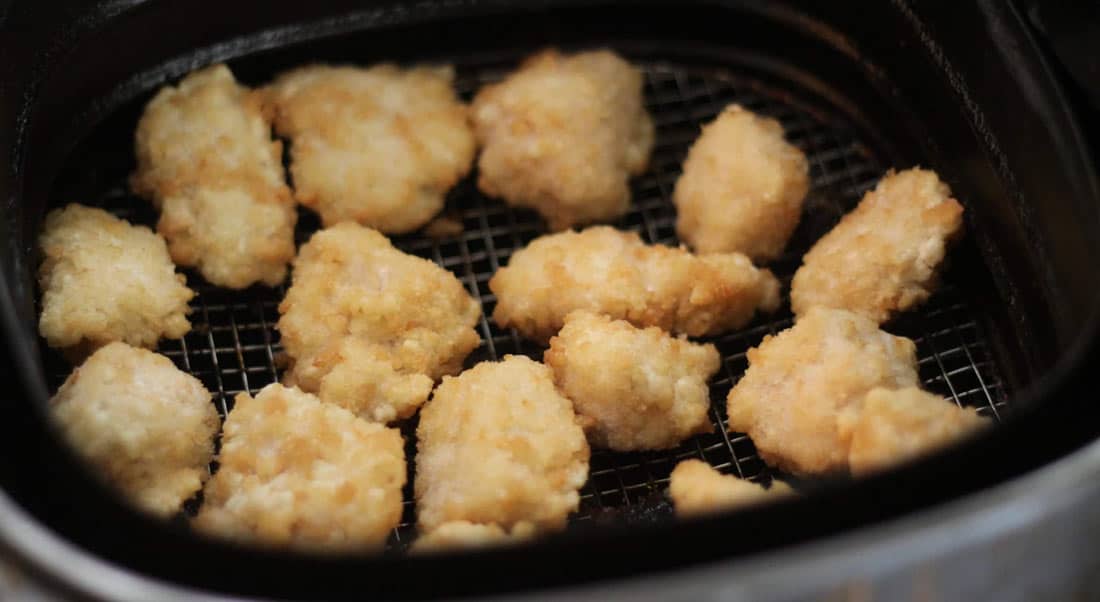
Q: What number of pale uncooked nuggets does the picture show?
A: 0